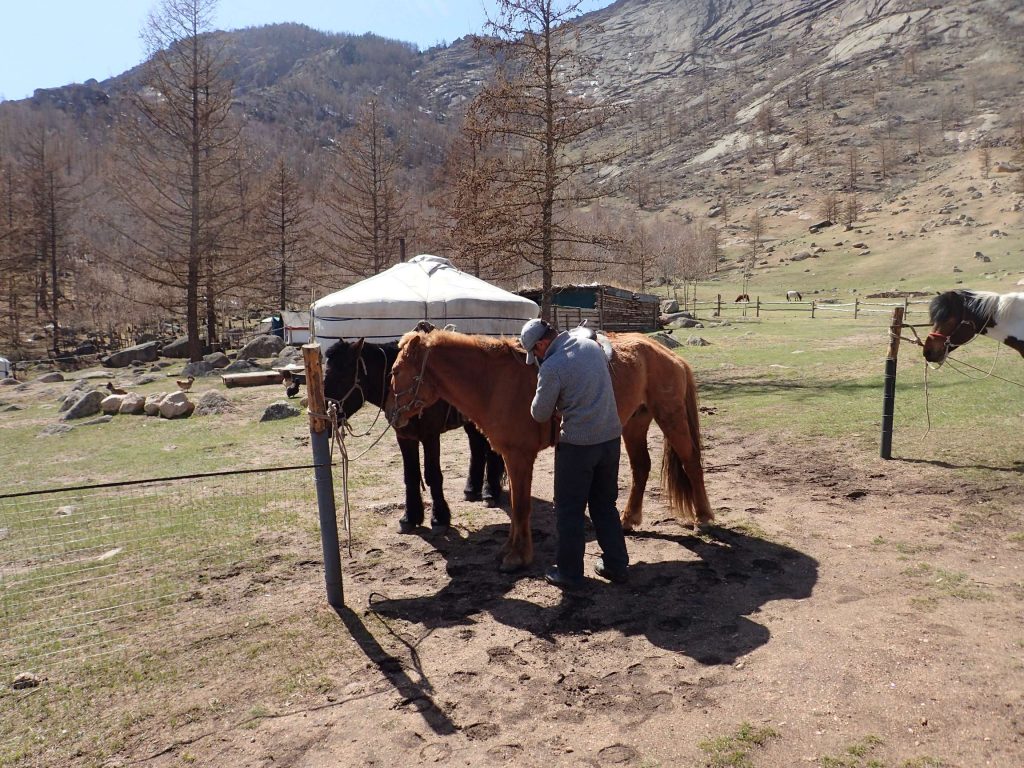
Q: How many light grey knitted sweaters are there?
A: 1